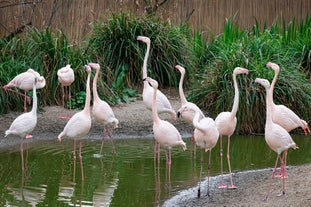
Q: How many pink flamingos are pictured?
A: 12